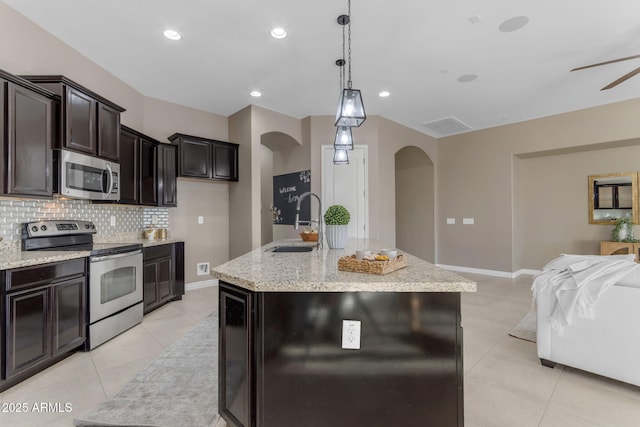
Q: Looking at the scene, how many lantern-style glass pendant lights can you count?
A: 3